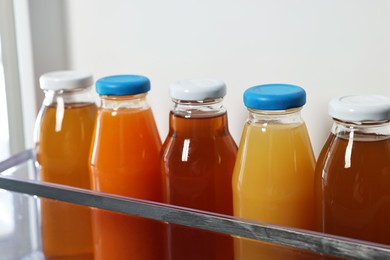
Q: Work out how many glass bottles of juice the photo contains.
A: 5